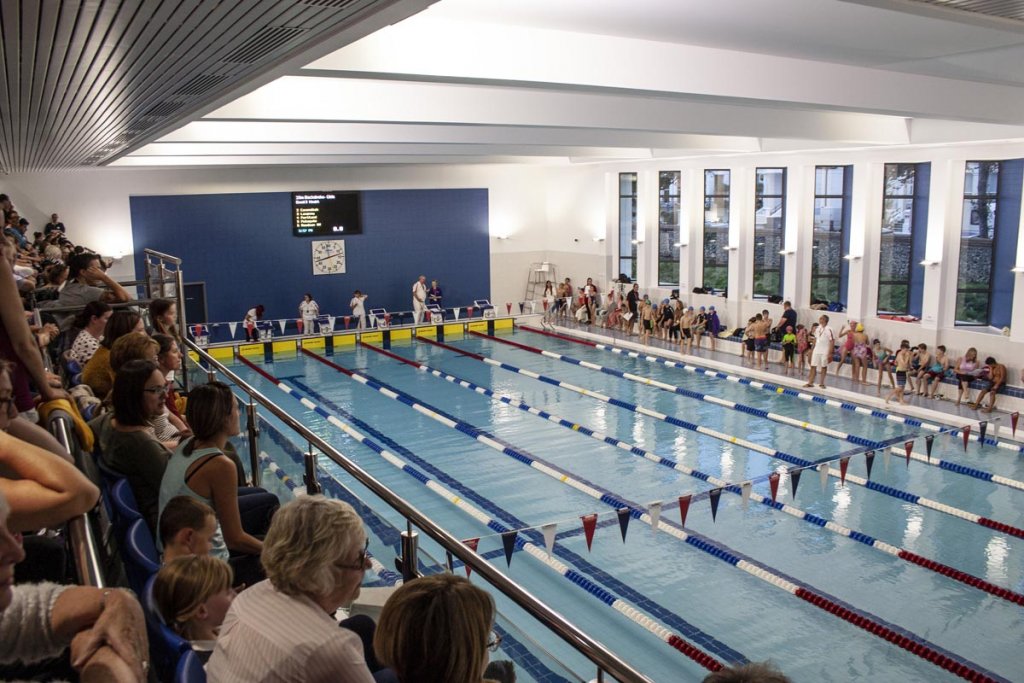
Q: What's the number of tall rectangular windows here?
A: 7